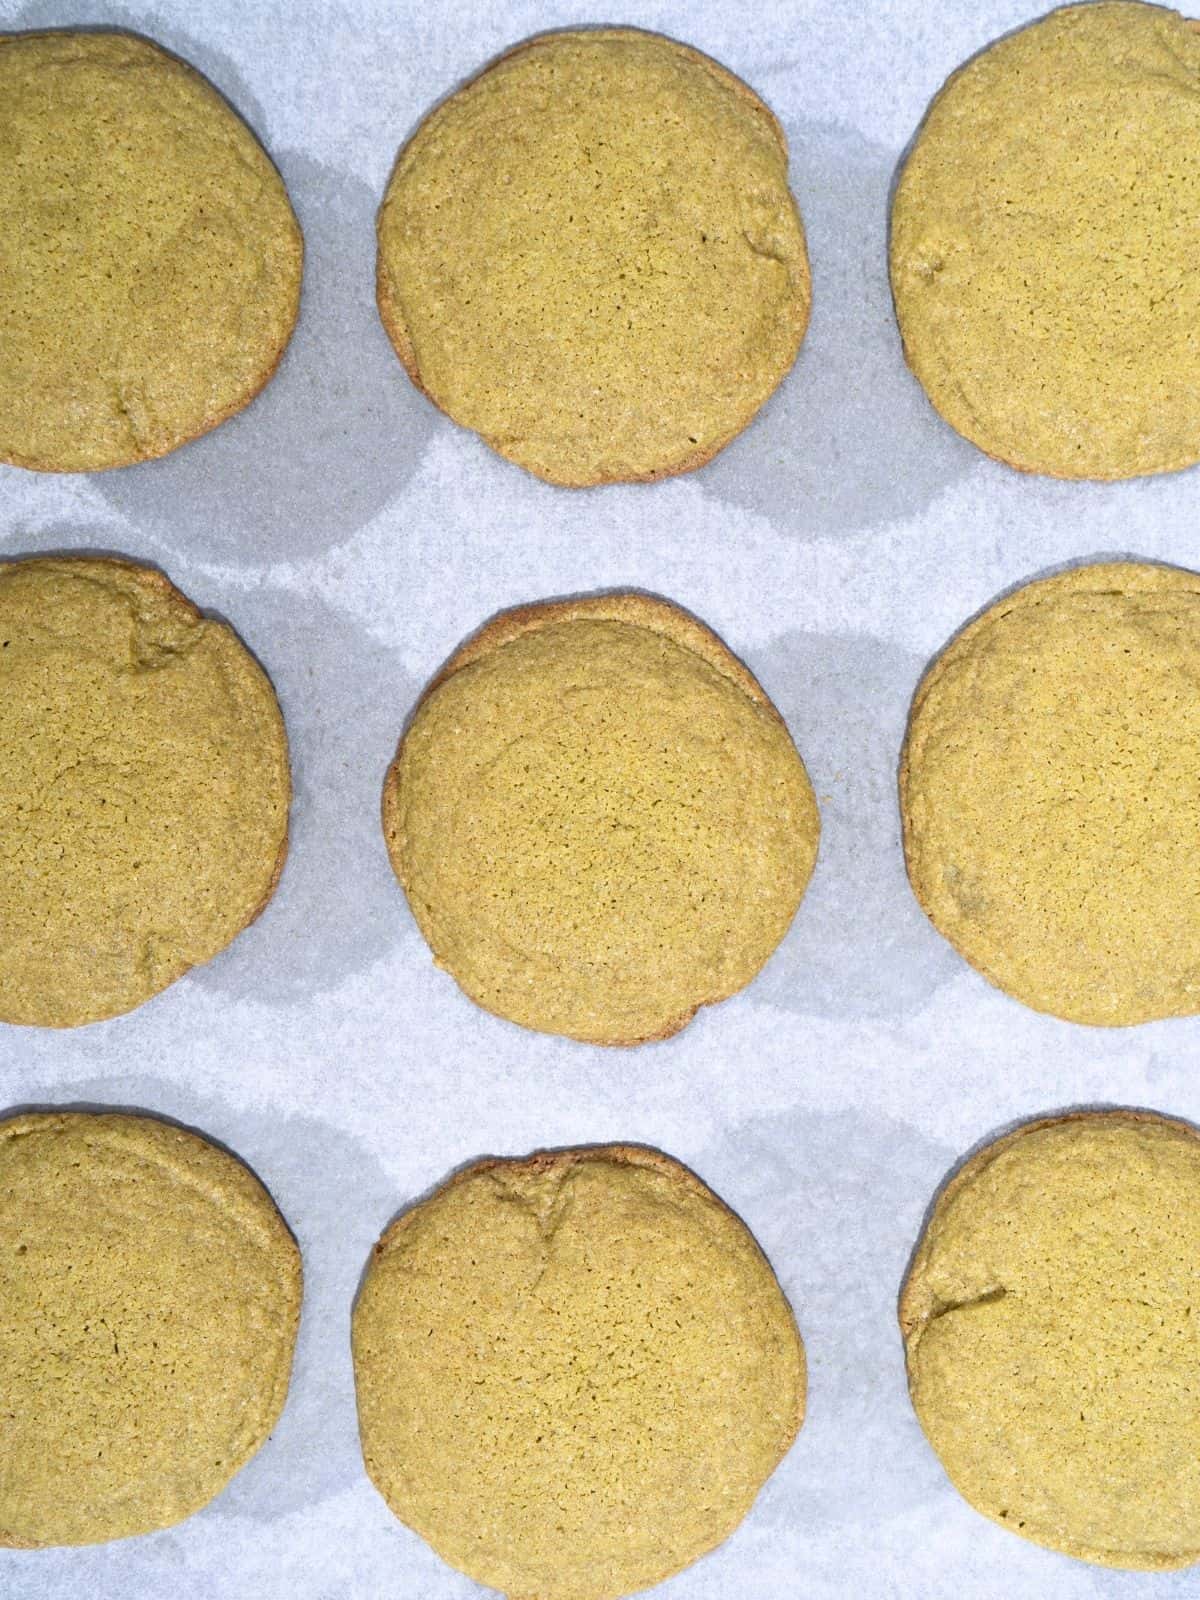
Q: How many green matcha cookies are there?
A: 9